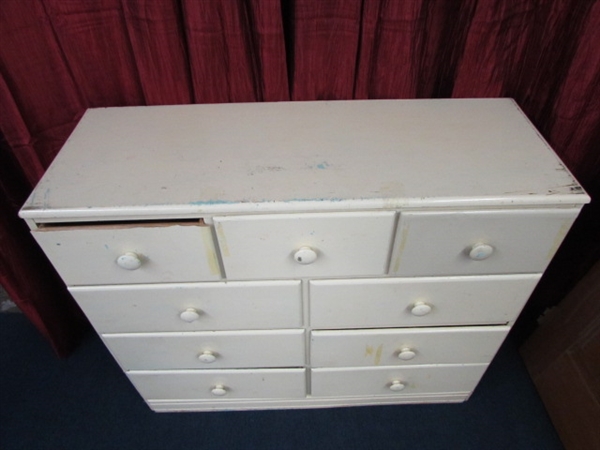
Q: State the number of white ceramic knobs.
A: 9